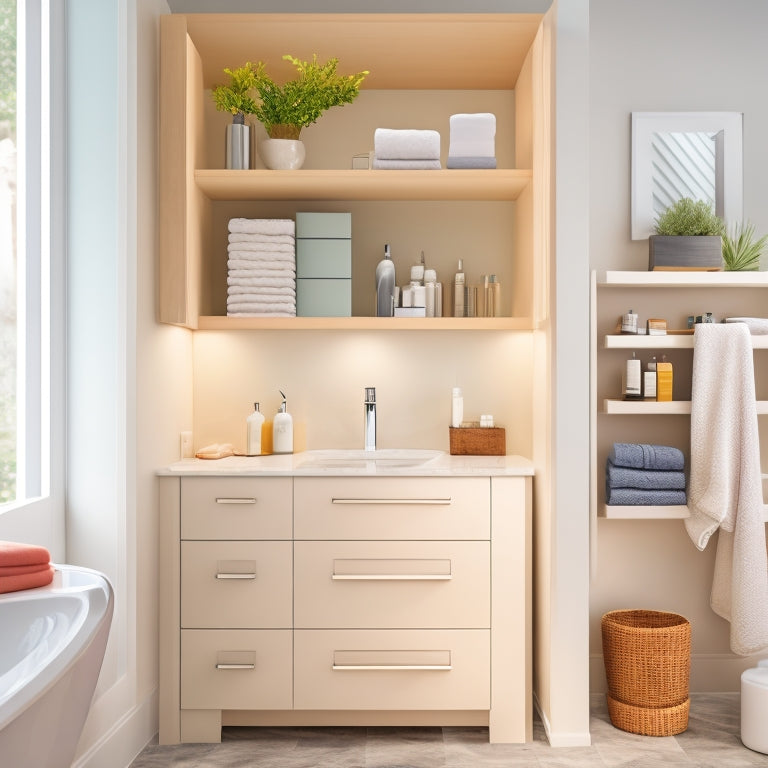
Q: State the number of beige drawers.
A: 6